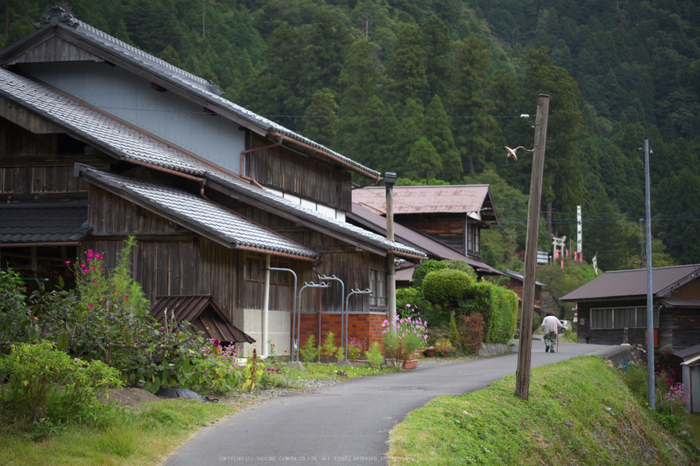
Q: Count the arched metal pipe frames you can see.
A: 4